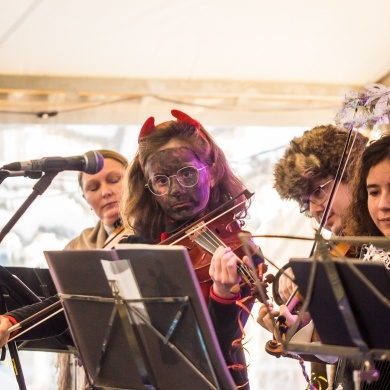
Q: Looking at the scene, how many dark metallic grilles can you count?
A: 1